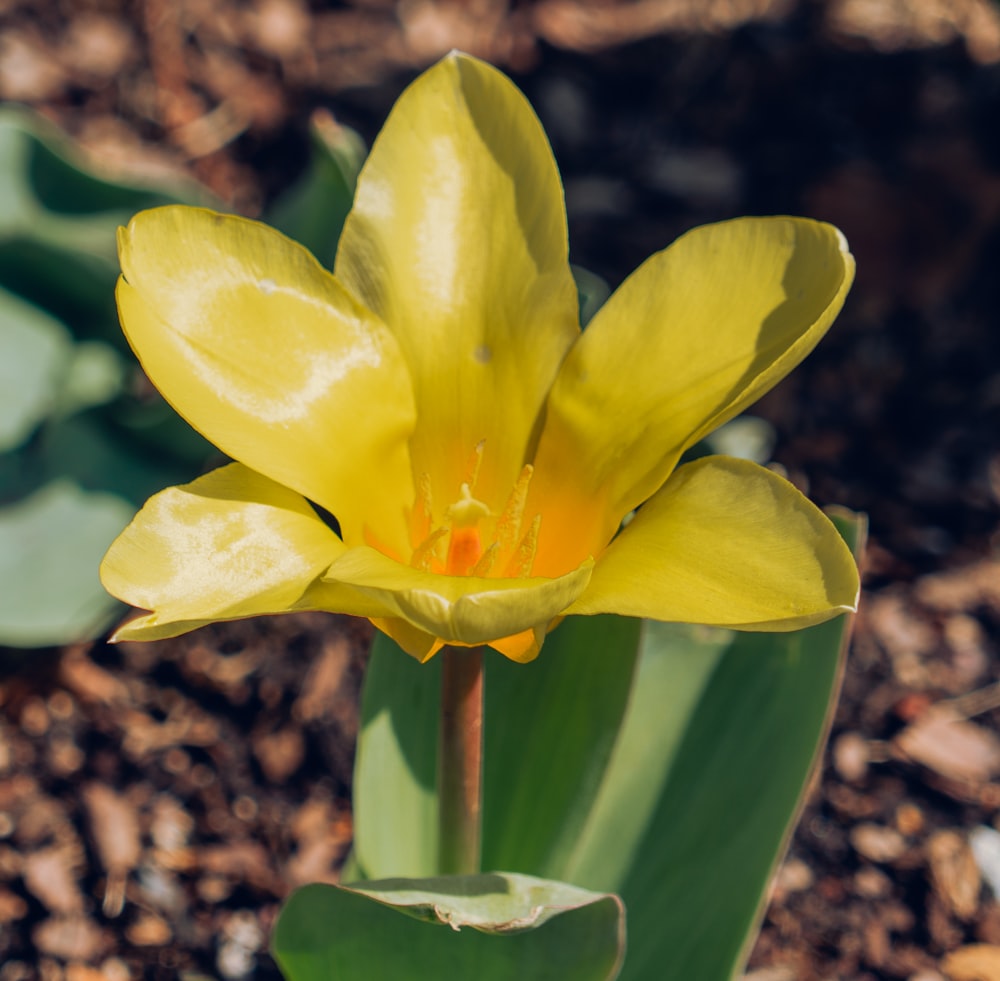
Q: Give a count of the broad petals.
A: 6